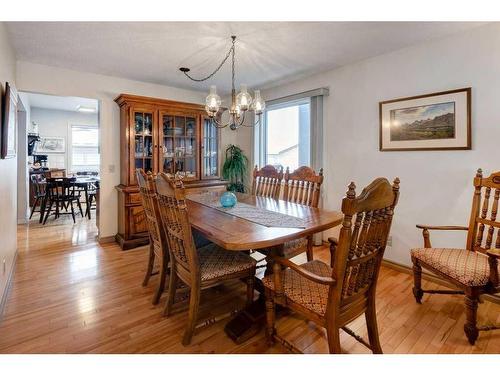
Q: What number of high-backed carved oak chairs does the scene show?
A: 6